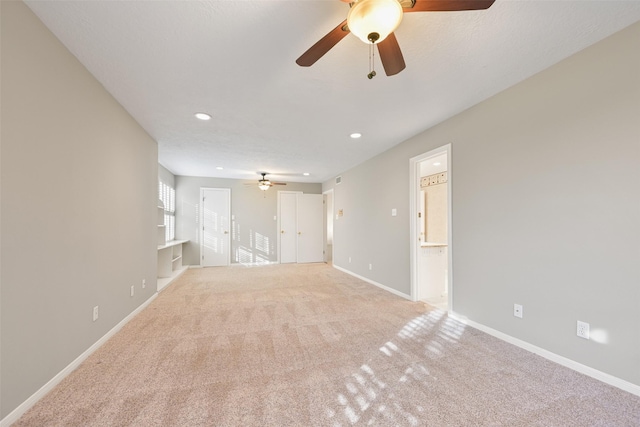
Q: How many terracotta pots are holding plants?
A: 0